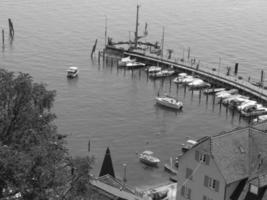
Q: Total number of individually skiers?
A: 0